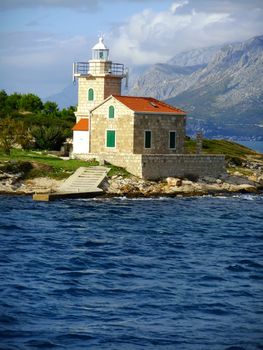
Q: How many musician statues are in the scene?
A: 0